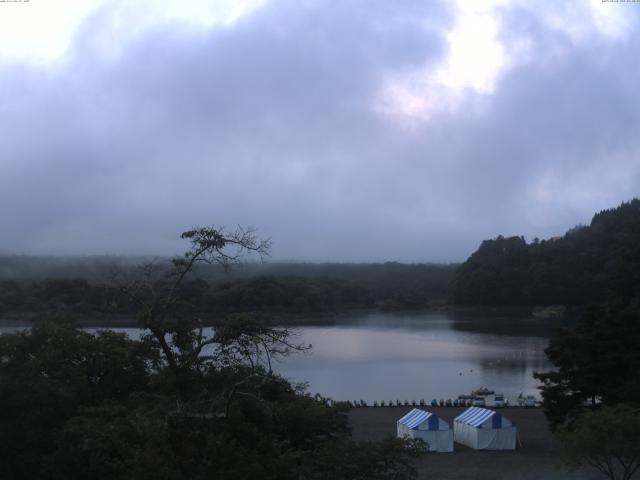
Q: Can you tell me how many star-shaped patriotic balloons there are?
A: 0